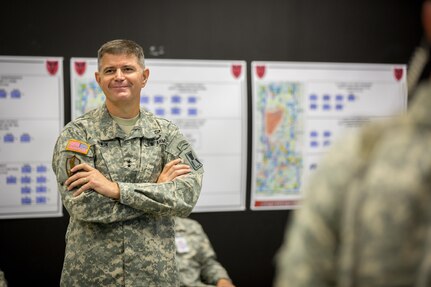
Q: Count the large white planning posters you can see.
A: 3